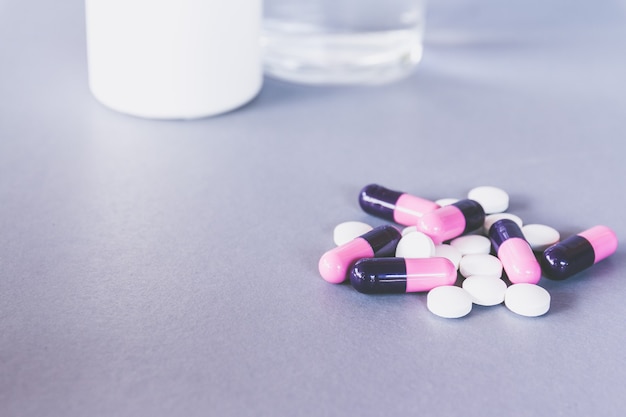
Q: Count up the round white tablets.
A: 13